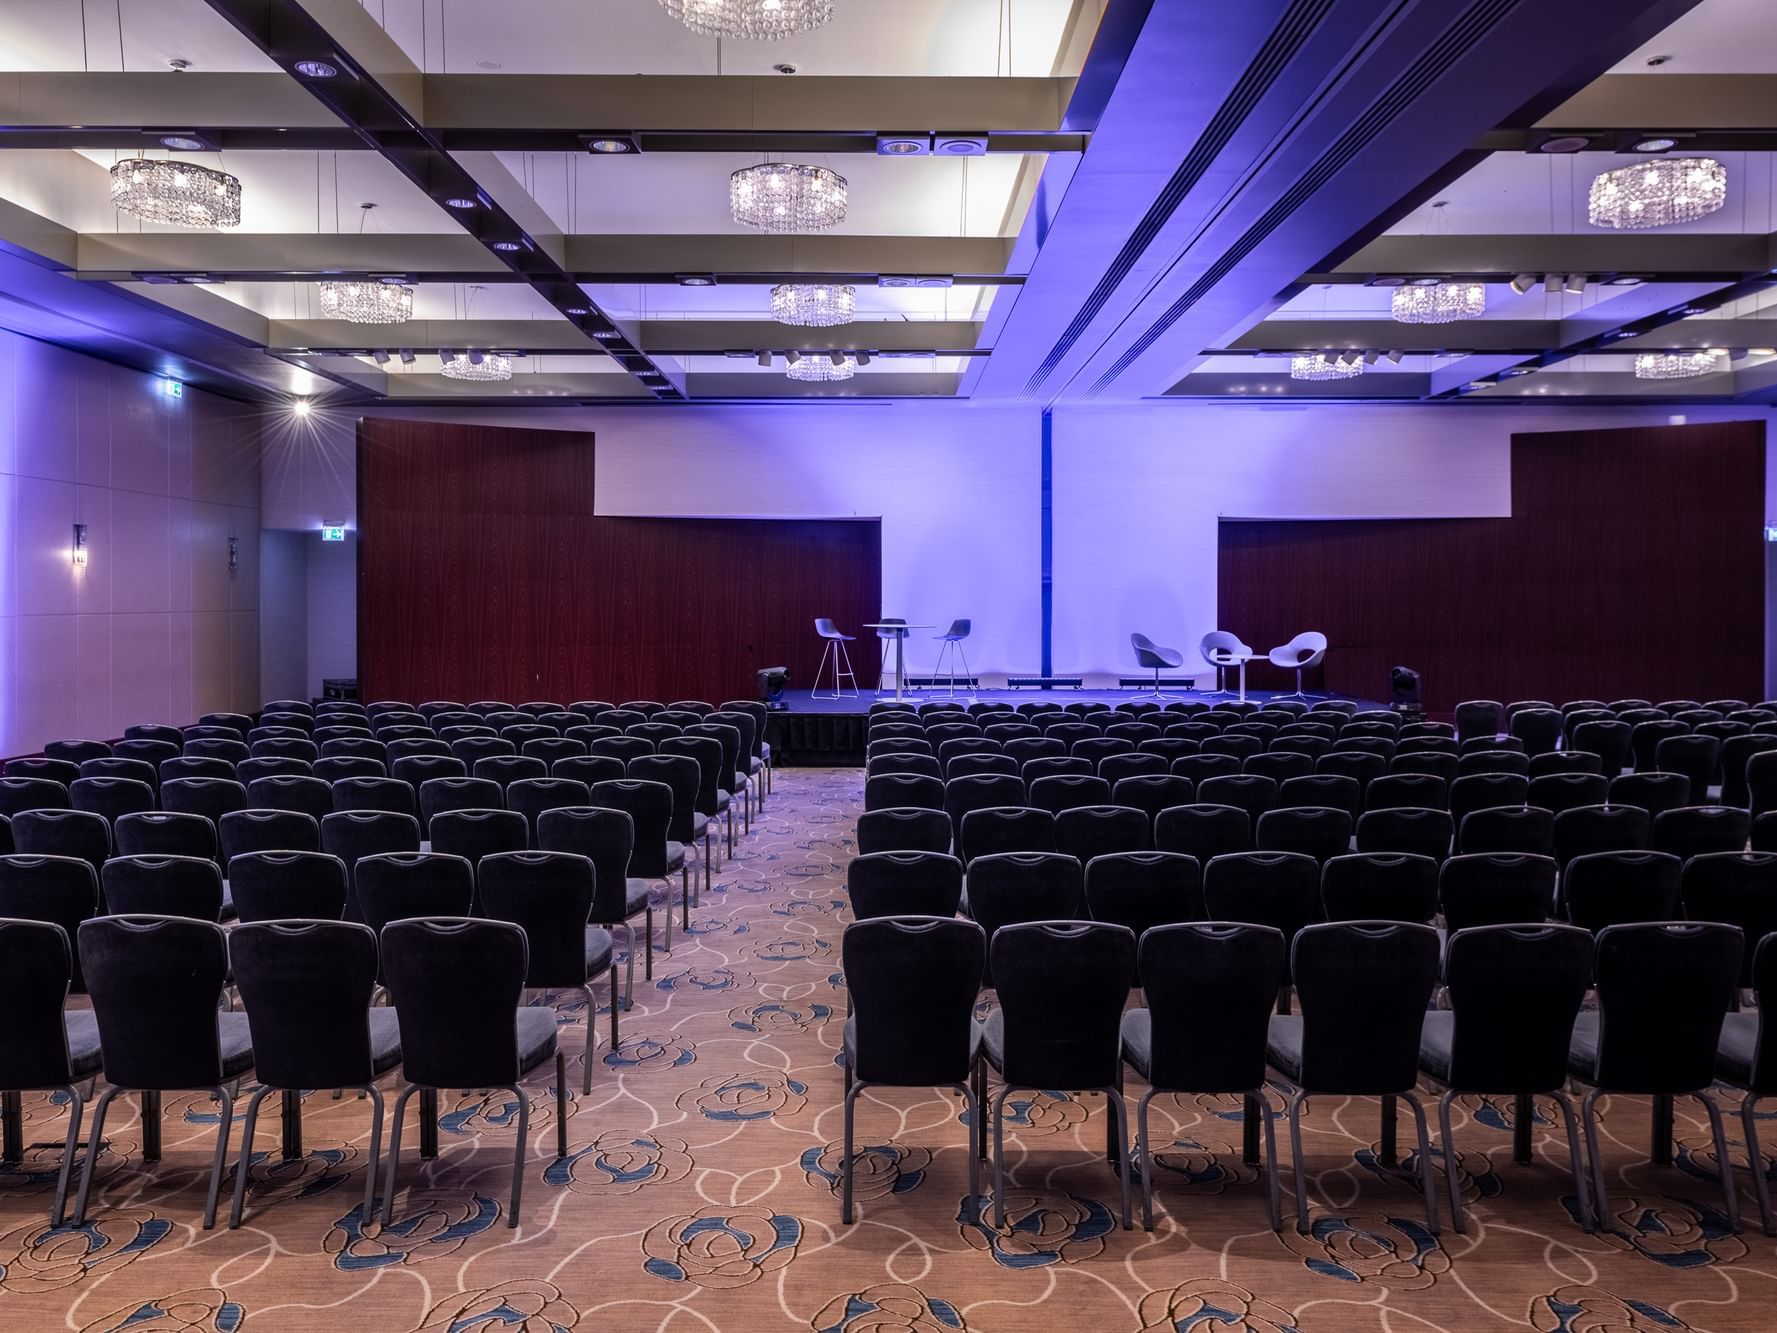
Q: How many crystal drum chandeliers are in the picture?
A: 11